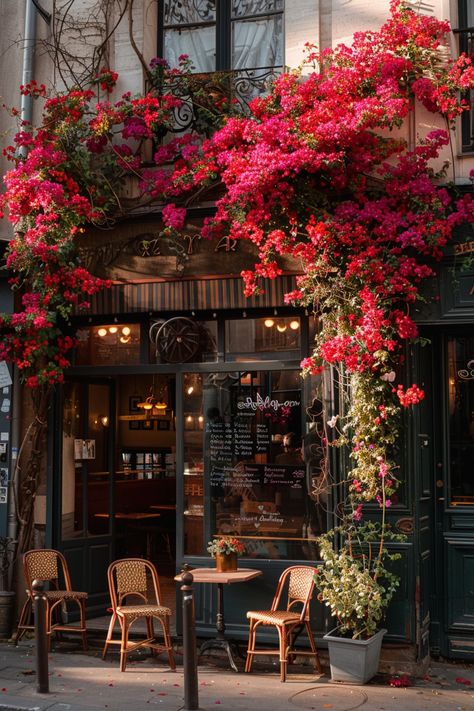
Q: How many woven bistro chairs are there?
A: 3